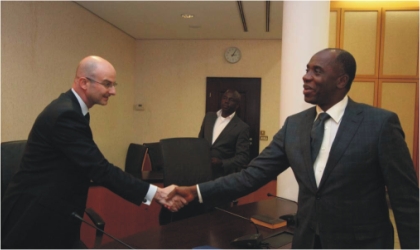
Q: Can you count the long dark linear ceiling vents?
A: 2